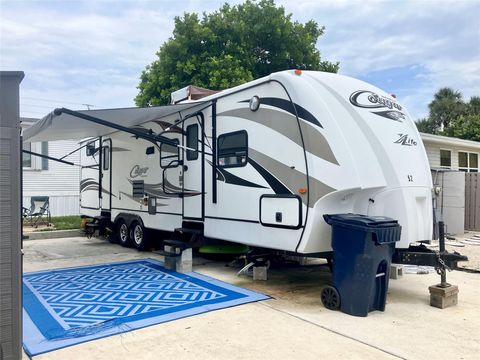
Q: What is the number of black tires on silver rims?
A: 2